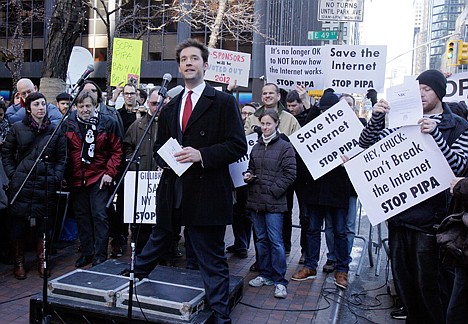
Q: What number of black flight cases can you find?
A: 2